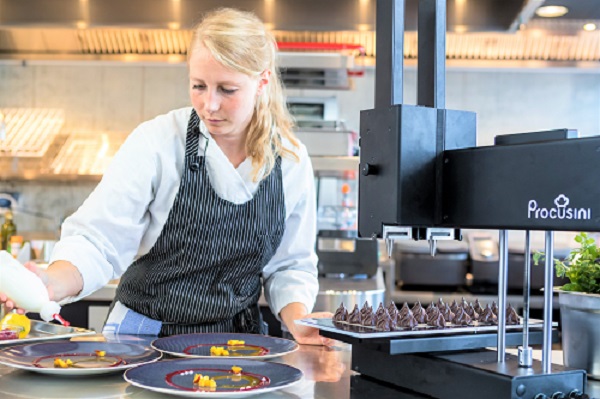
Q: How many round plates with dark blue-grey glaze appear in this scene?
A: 3